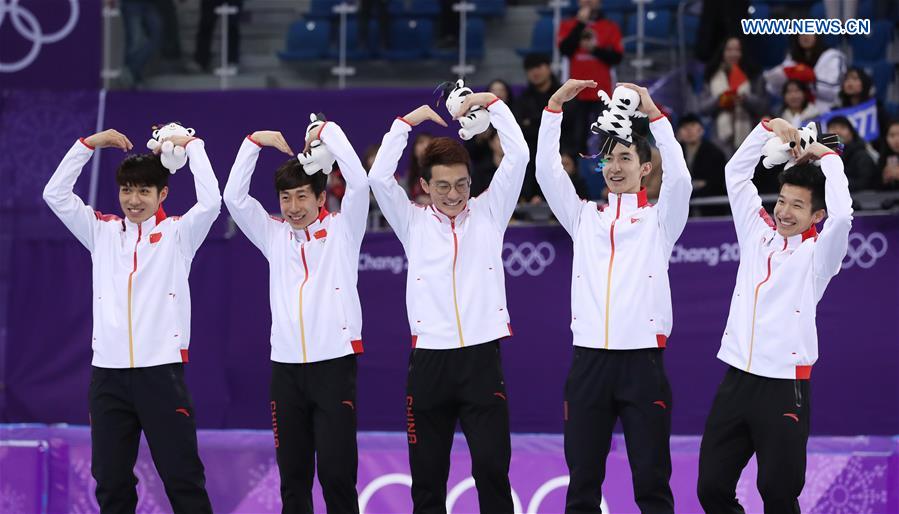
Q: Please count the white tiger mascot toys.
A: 5